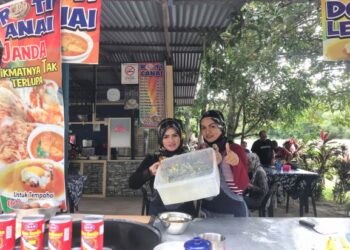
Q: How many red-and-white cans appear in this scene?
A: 4